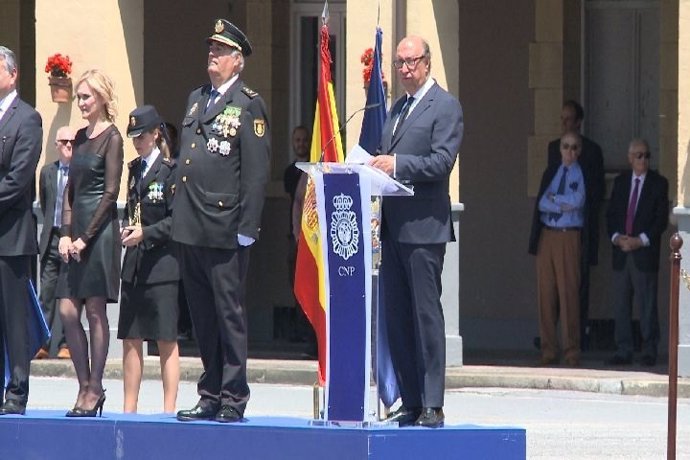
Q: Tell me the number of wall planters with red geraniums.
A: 2